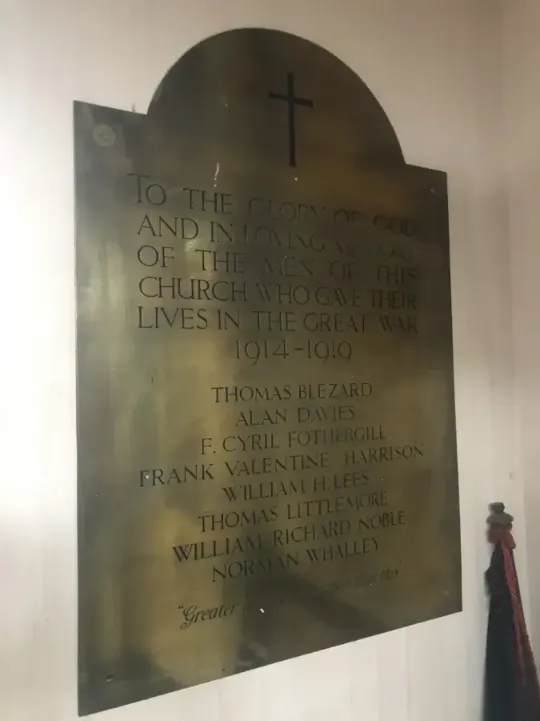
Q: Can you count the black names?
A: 8